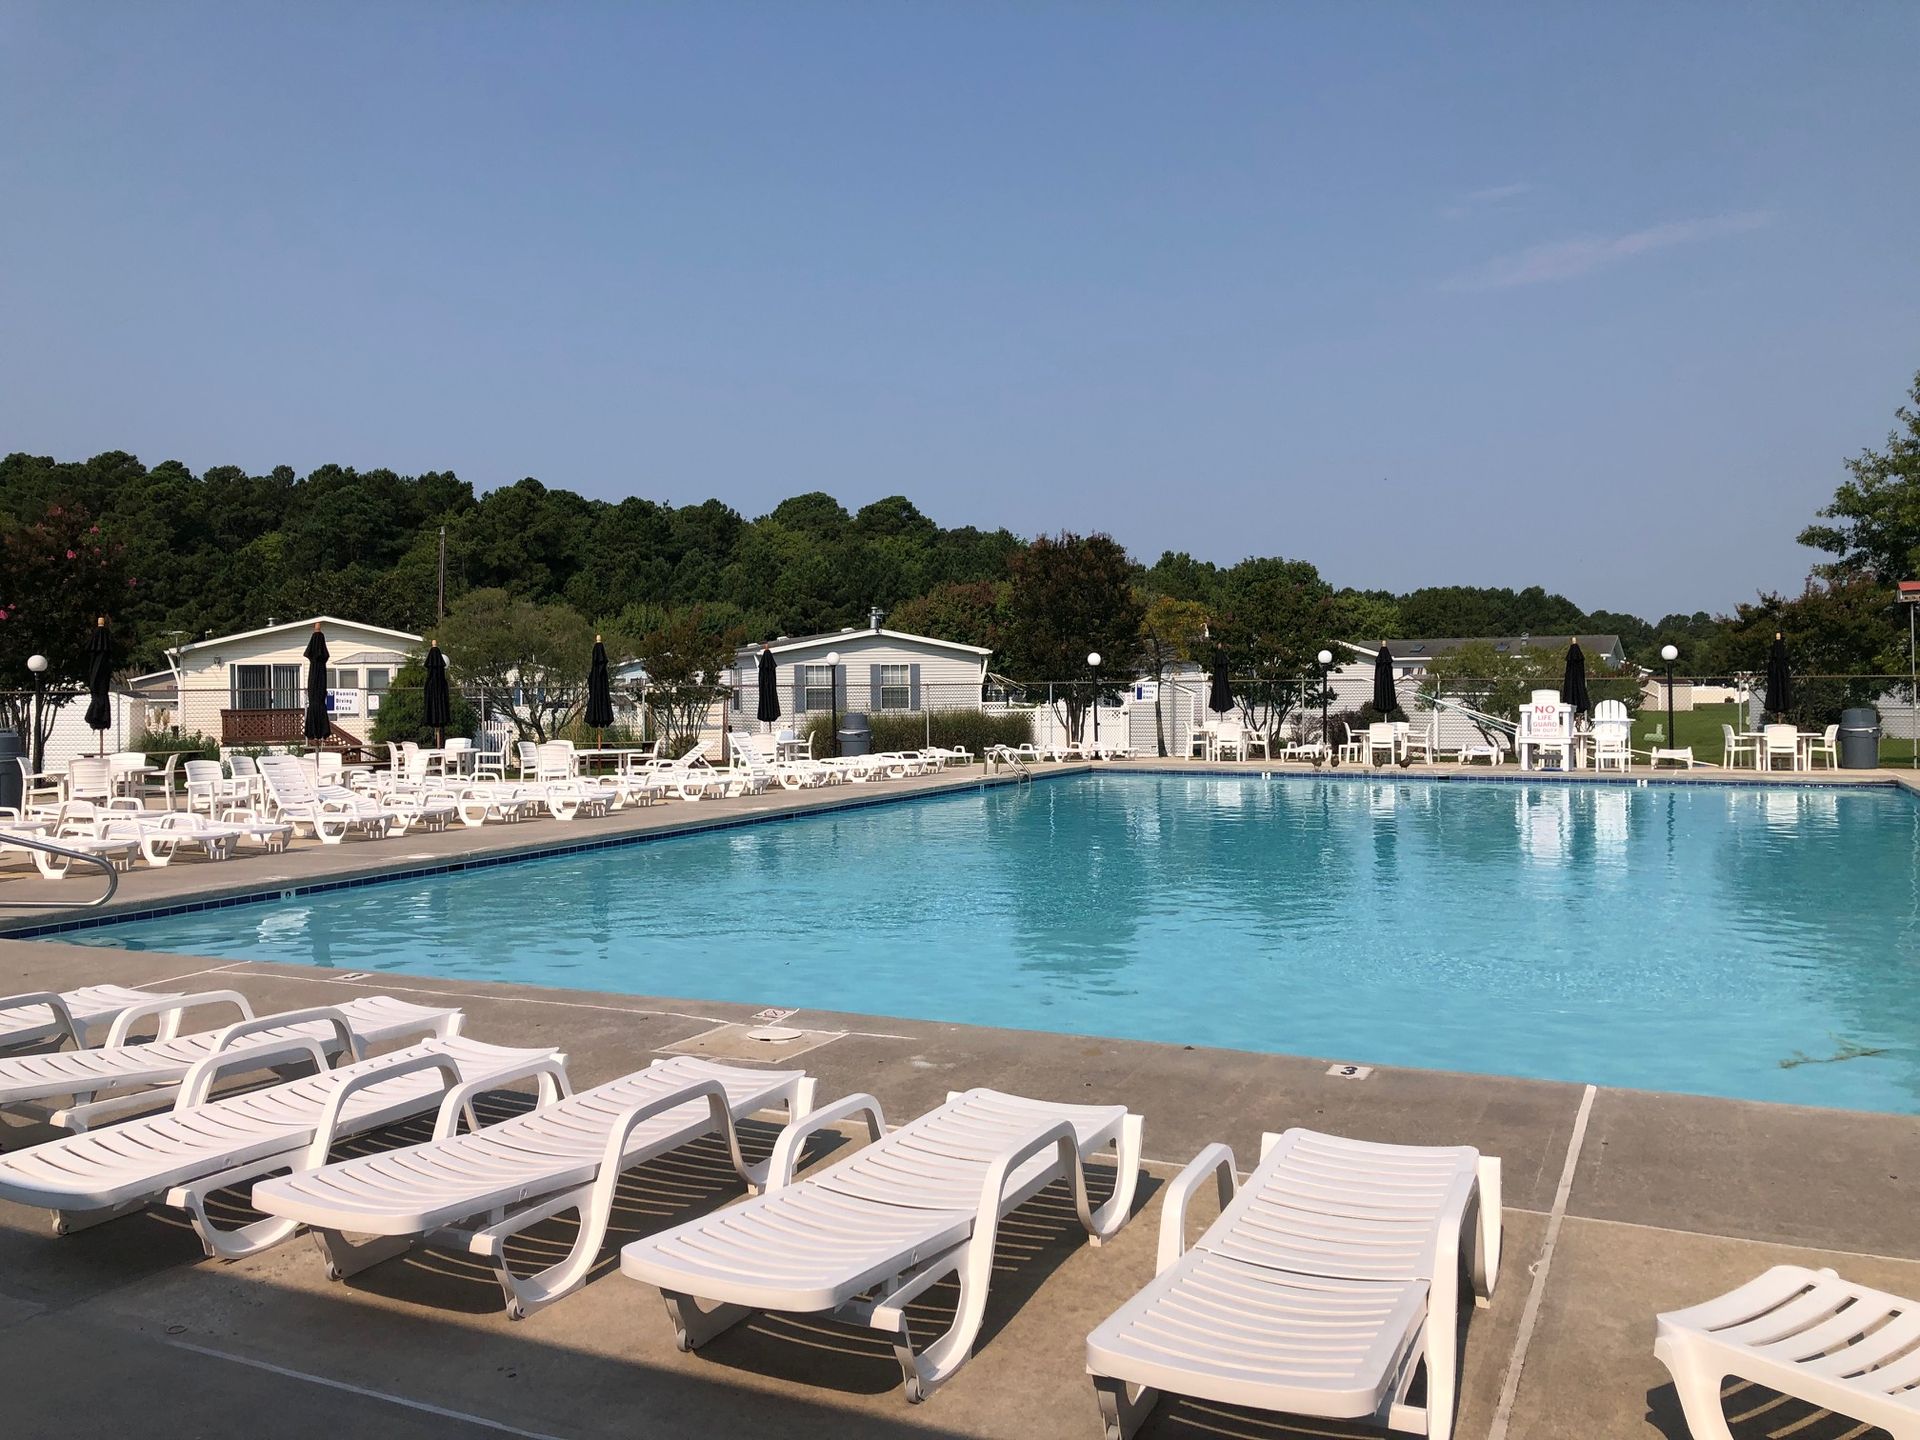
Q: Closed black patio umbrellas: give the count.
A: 9